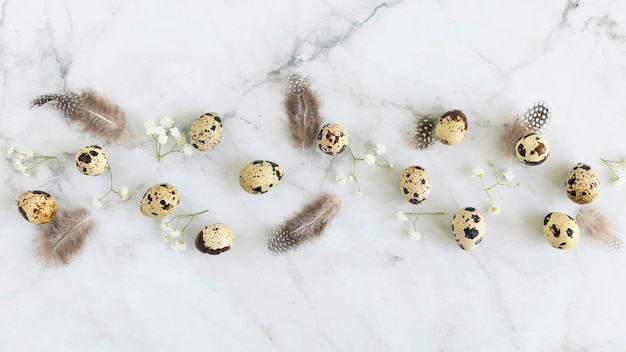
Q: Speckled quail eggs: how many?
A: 13